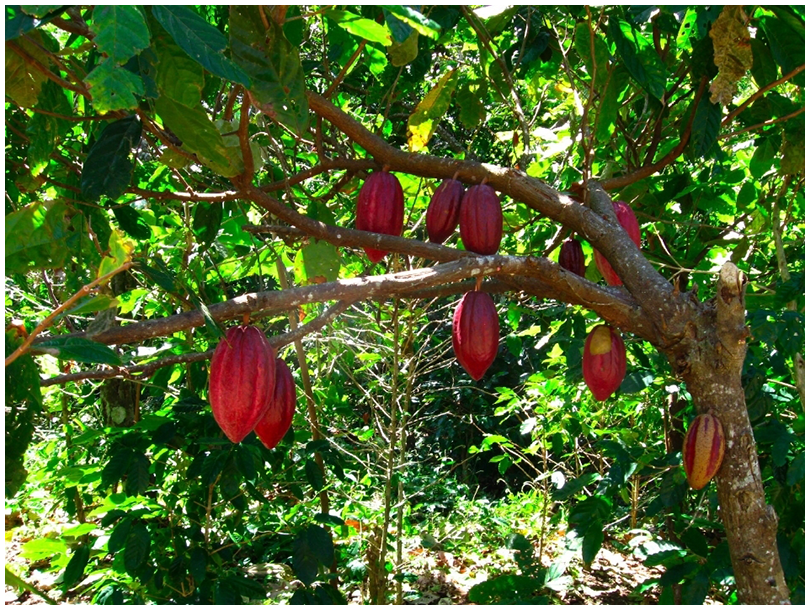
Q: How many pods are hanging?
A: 10